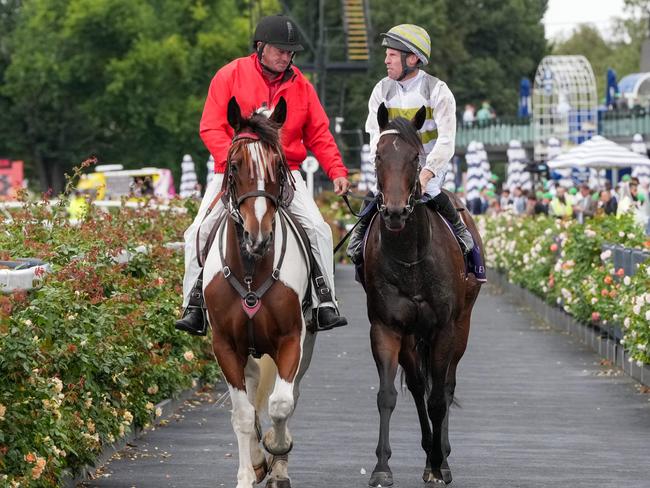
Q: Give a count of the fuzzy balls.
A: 0